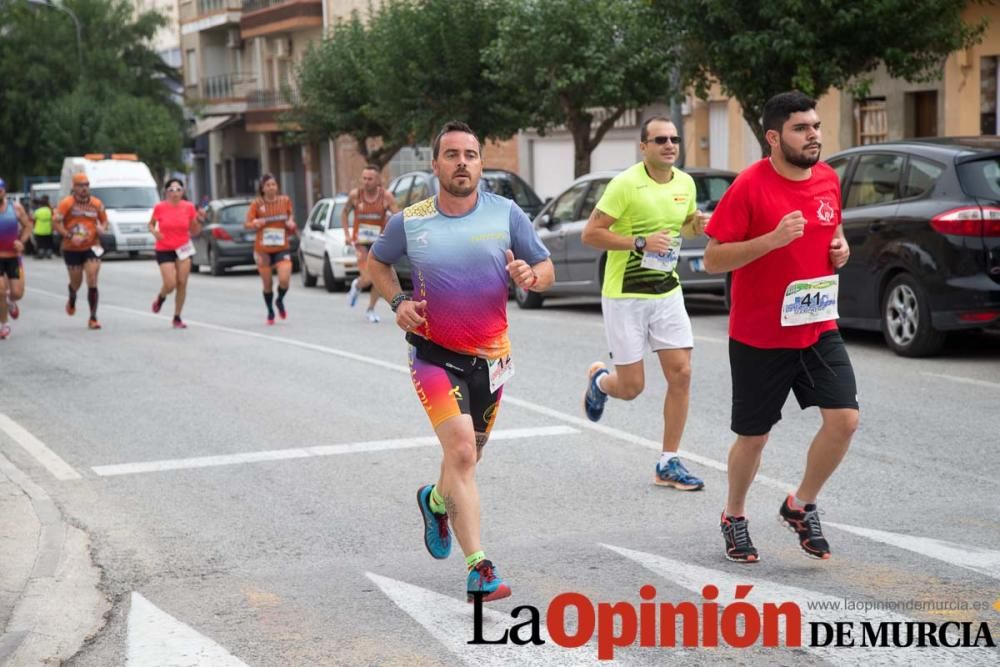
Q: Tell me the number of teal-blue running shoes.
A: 2